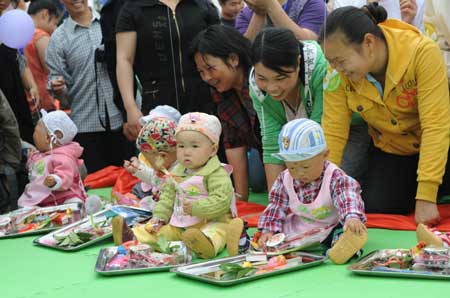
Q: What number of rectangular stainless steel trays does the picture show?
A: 5